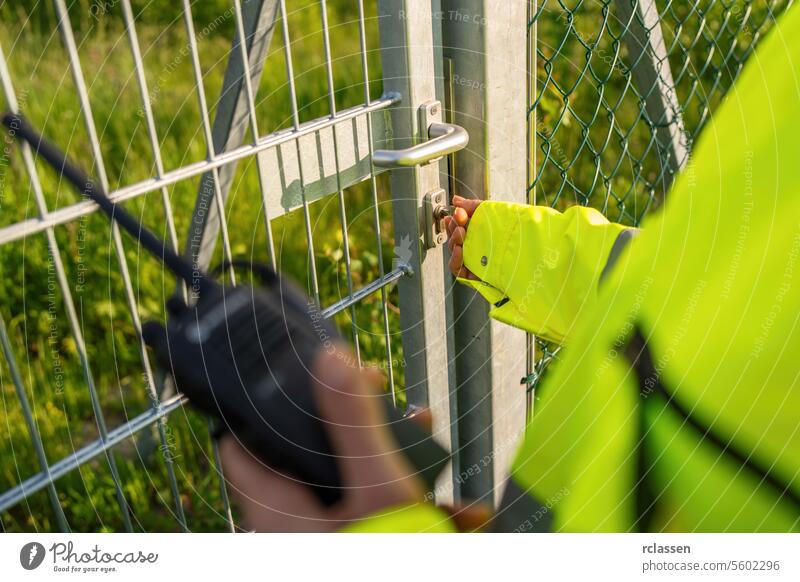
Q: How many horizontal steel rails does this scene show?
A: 2